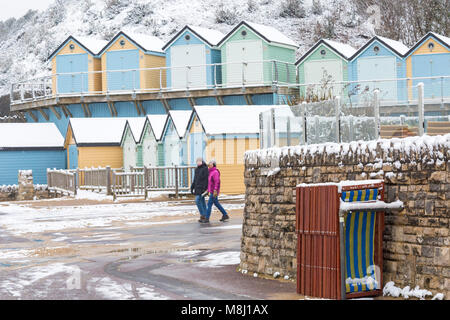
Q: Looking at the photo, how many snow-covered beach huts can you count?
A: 13